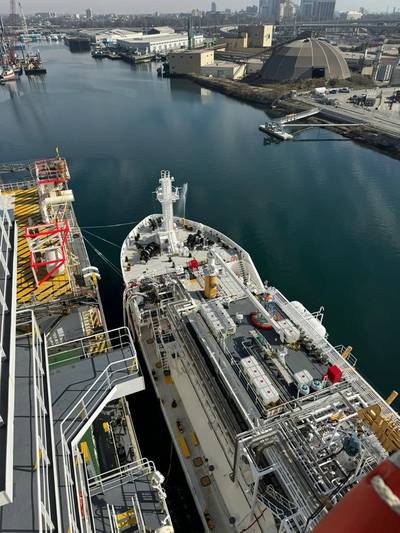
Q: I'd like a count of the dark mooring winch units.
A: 2